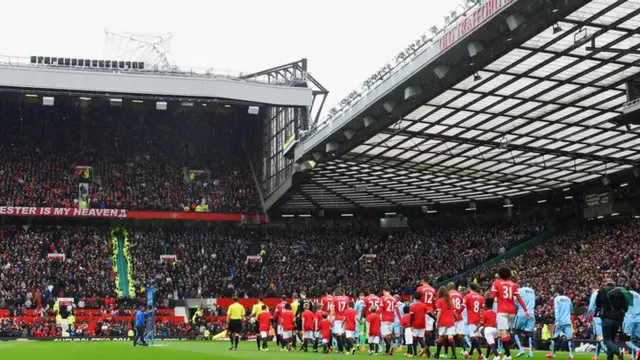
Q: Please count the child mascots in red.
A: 11